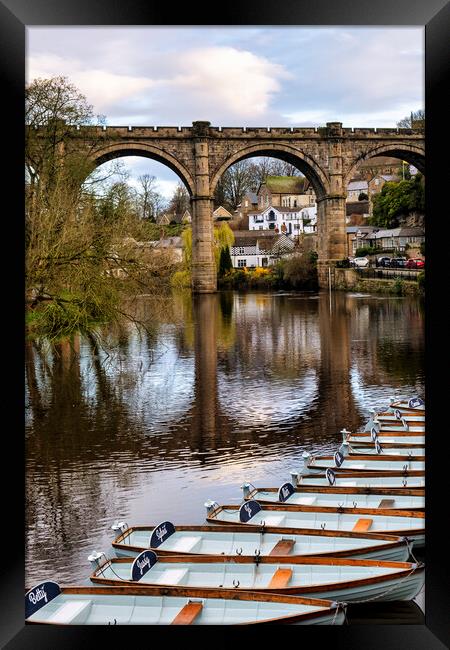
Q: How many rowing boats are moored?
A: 12